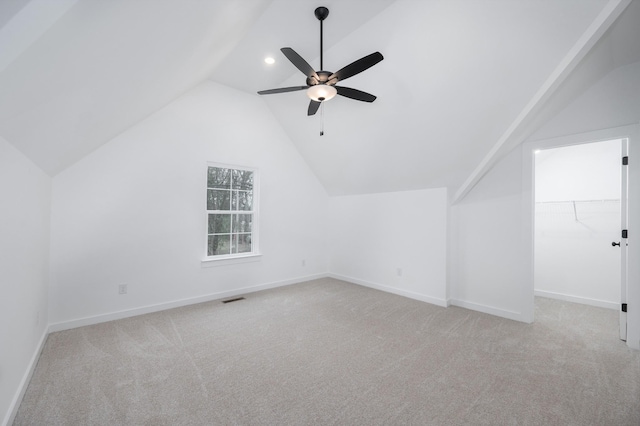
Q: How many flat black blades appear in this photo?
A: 5